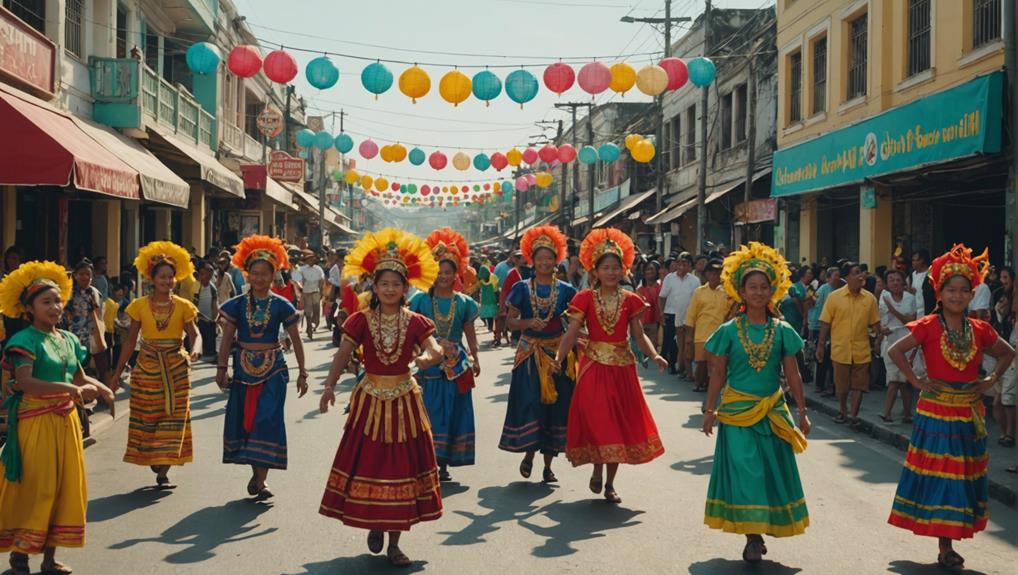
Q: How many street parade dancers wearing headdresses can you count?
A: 9